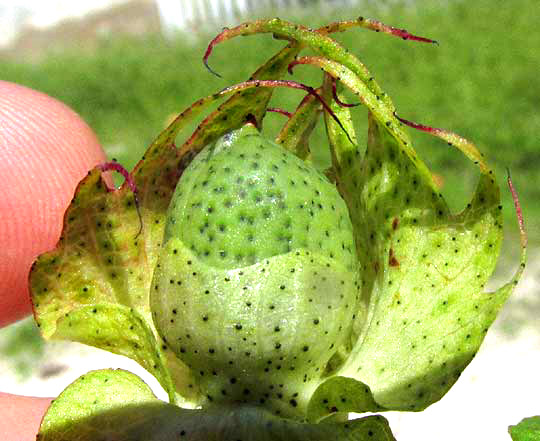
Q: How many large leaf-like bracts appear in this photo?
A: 3